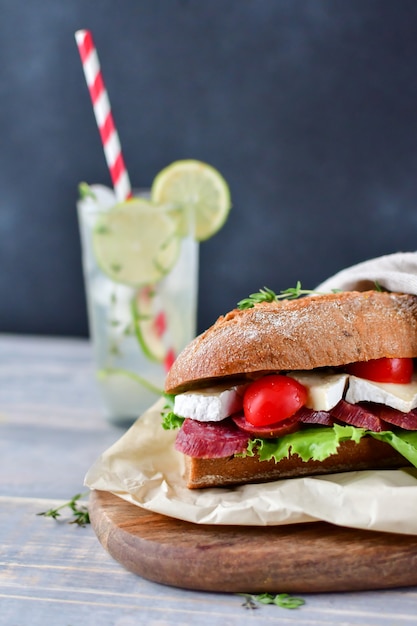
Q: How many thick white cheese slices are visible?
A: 3